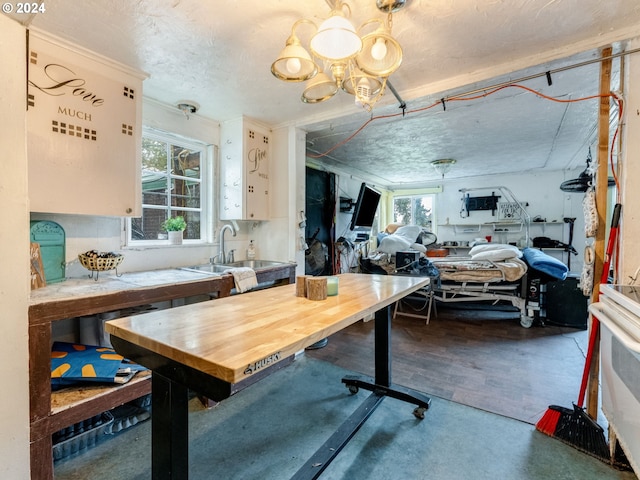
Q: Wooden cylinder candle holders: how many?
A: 2